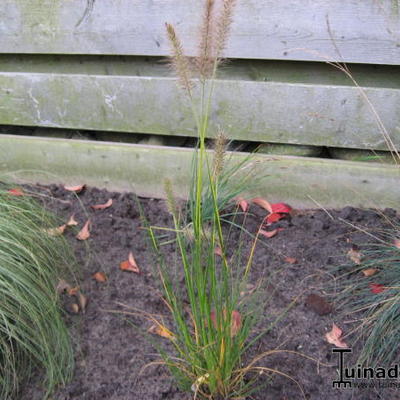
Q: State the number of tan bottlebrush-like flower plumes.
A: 5